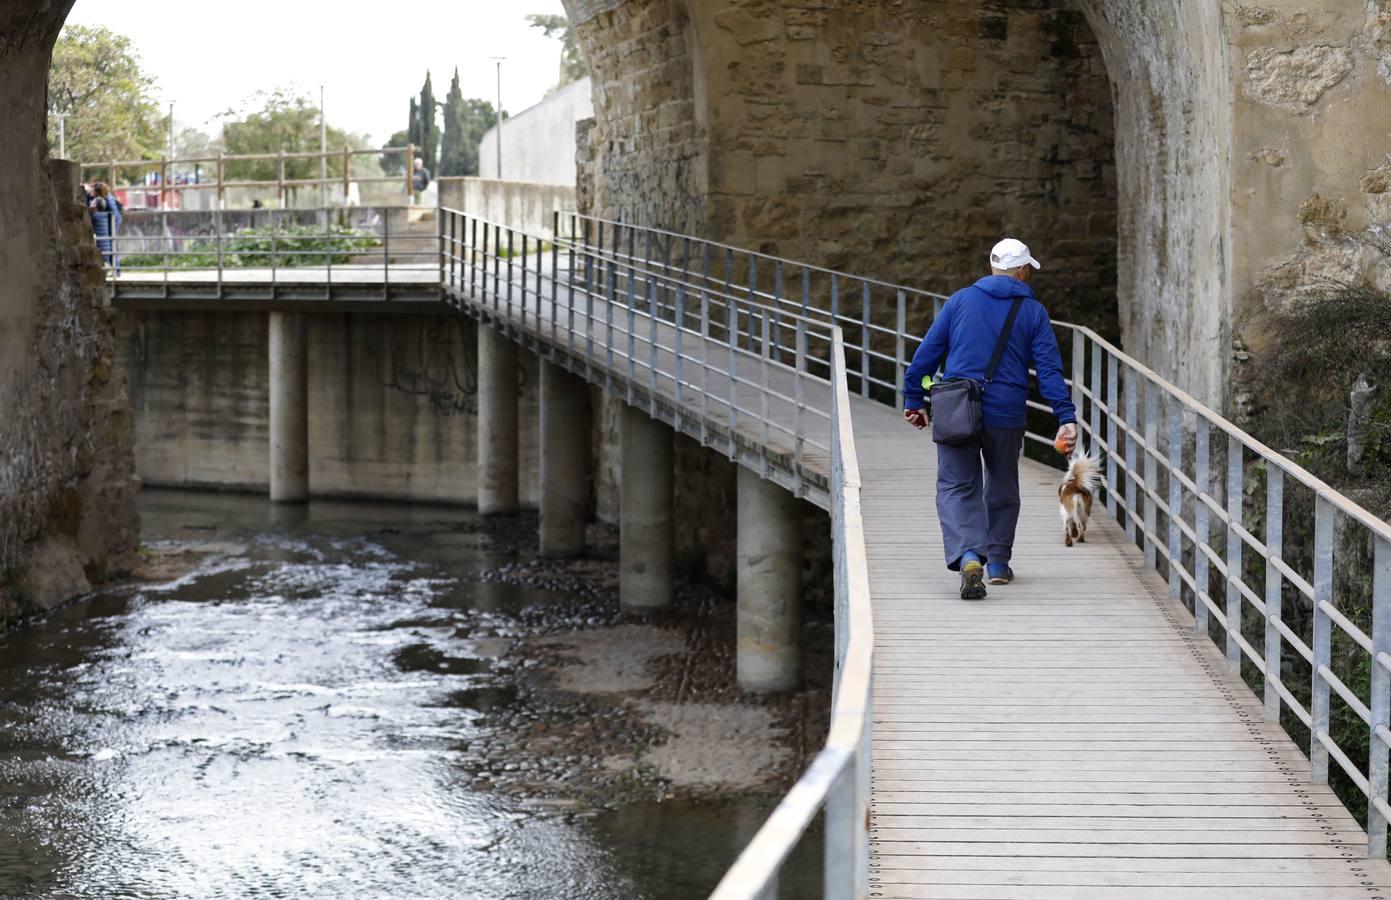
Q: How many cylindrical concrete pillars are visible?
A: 5